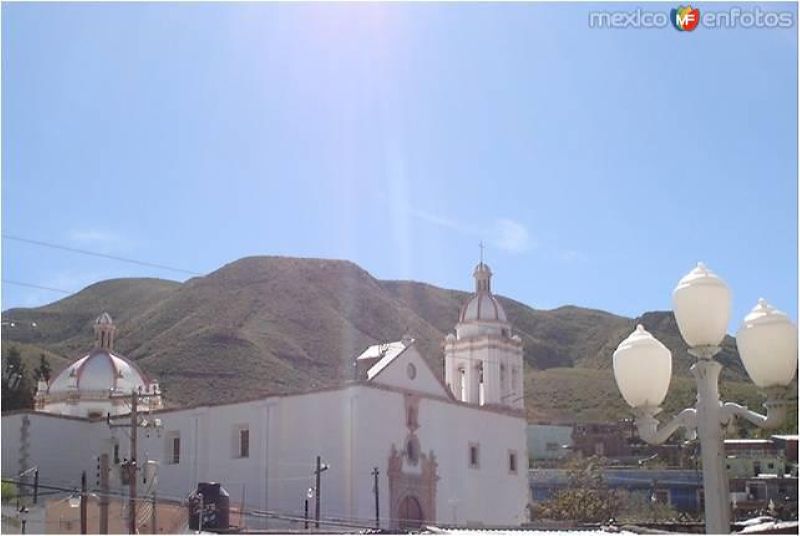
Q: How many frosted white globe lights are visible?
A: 3